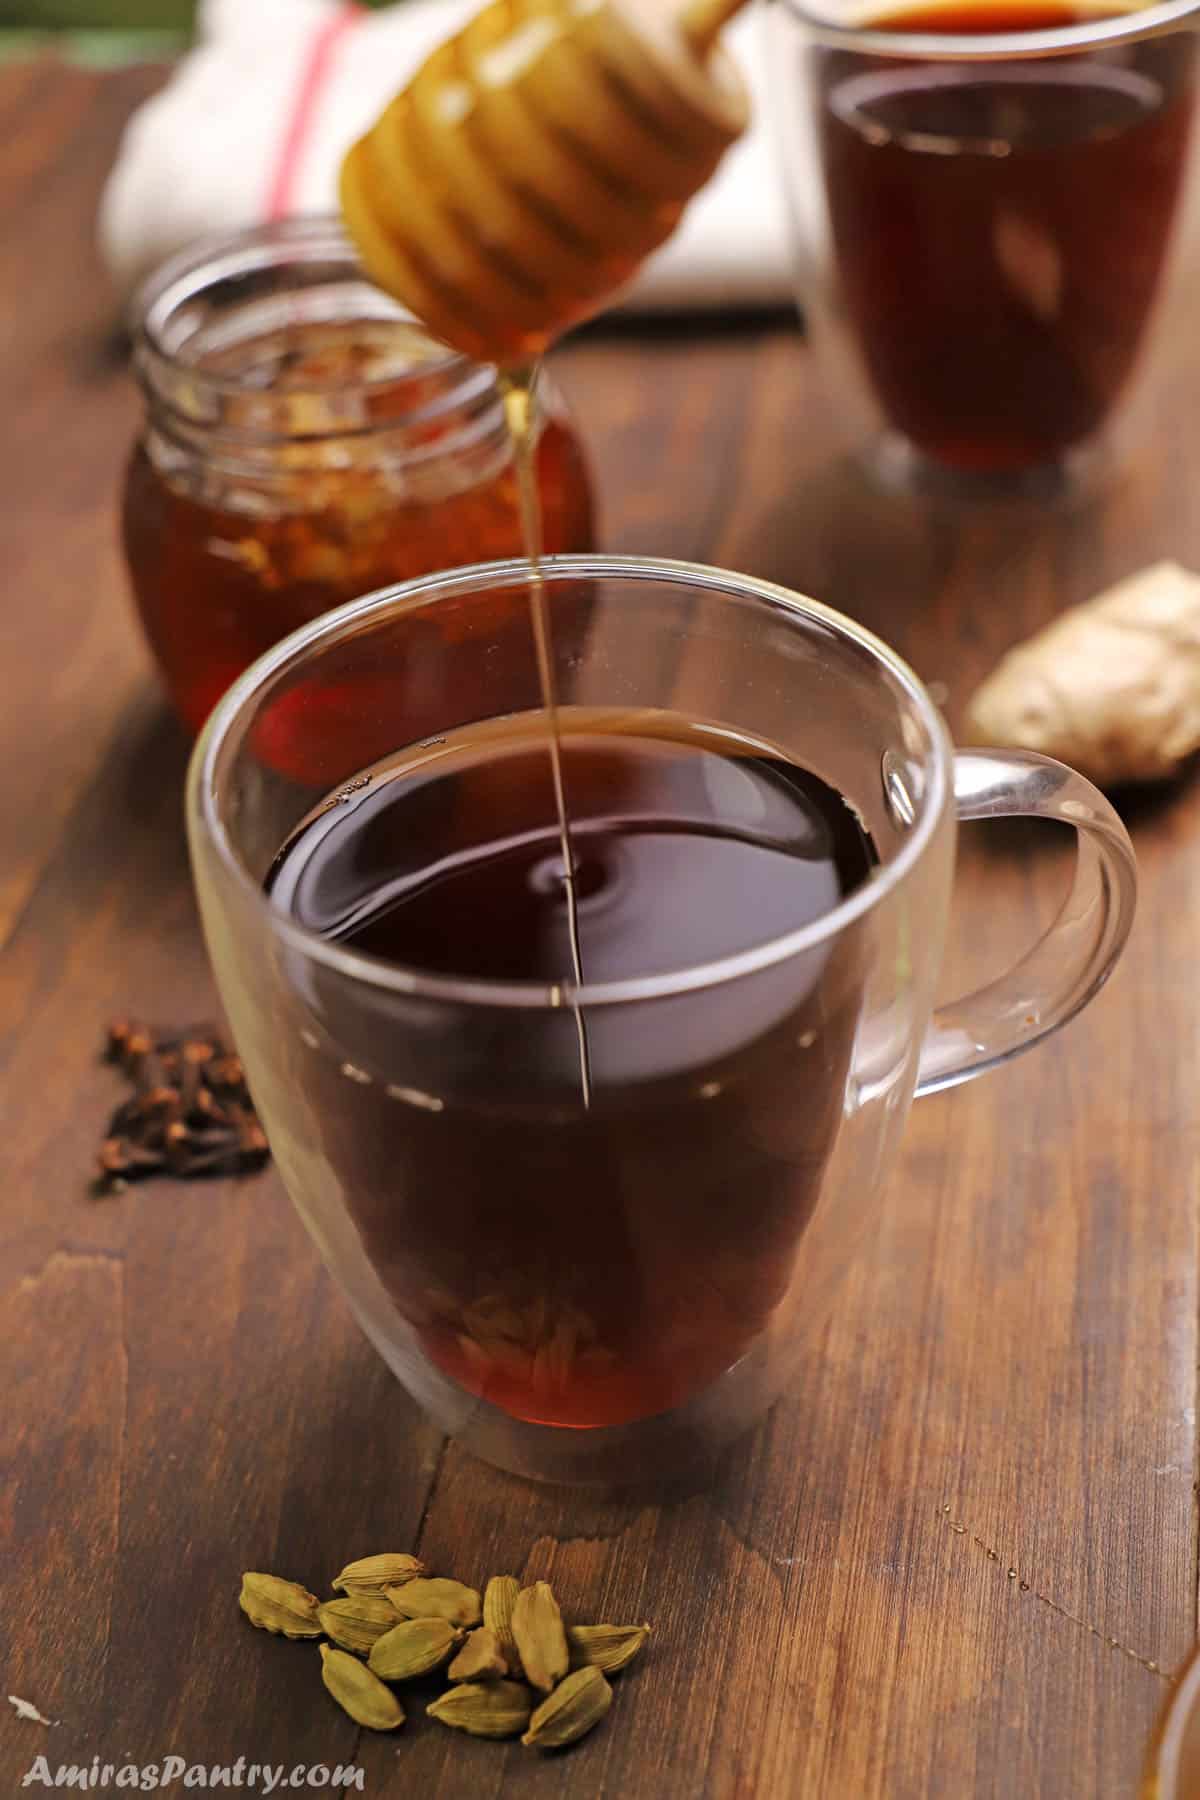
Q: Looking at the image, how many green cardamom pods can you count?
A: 12